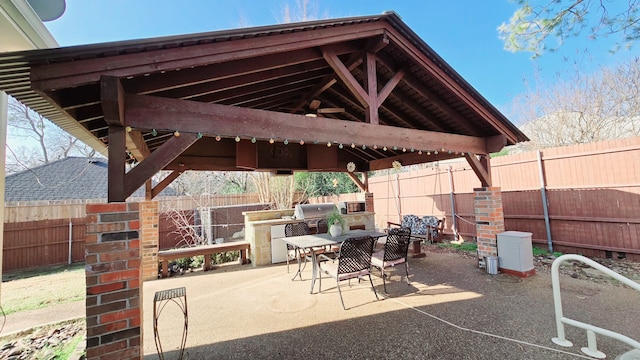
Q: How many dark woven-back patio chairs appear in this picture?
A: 4